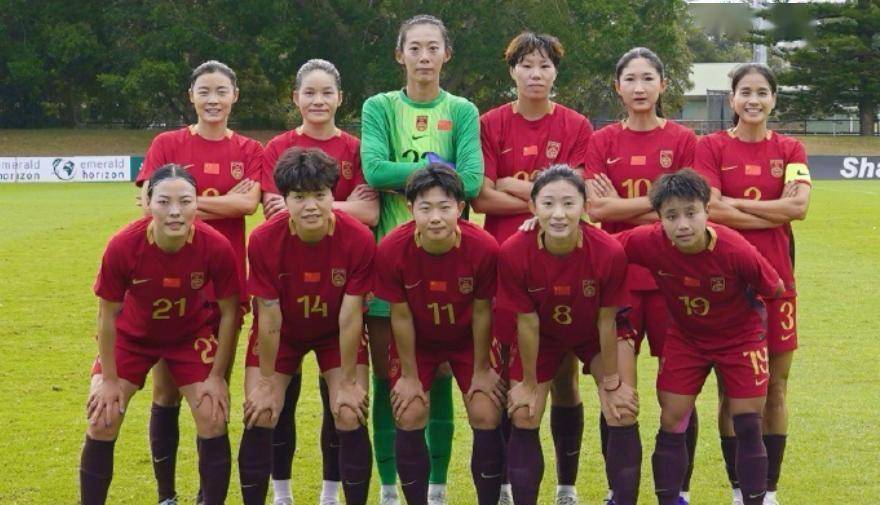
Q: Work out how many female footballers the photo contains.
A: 11